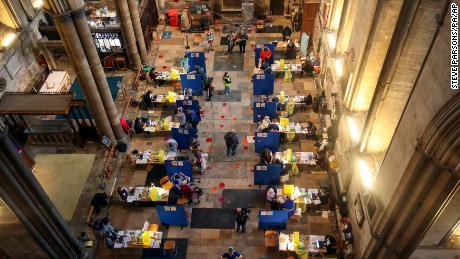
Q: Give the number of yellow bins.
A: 12